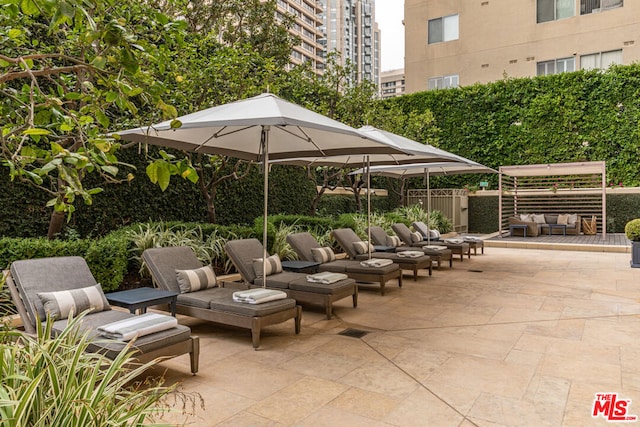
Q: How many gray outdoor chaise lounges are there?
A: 8